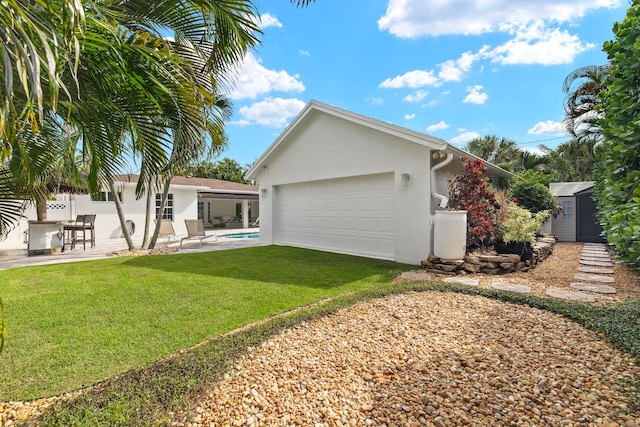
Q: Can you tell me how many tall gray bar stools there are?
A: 2